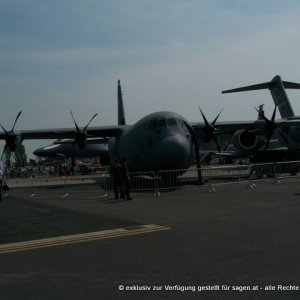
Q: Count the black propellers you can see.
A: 4